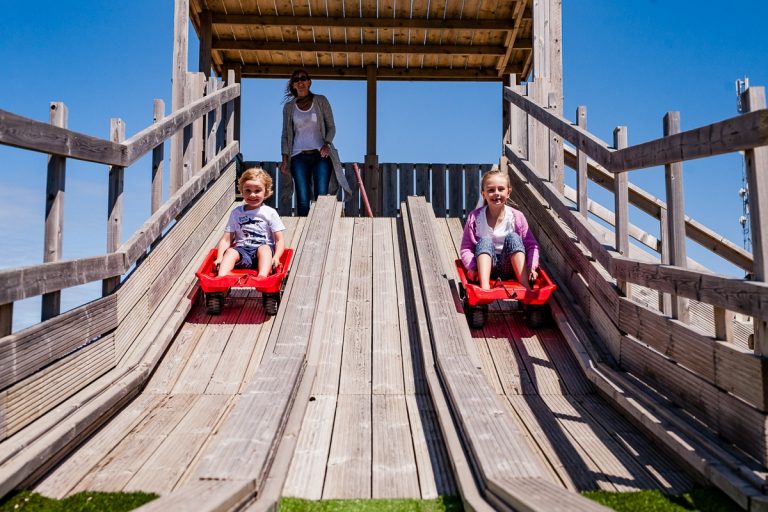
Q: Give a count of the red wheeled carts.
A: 2